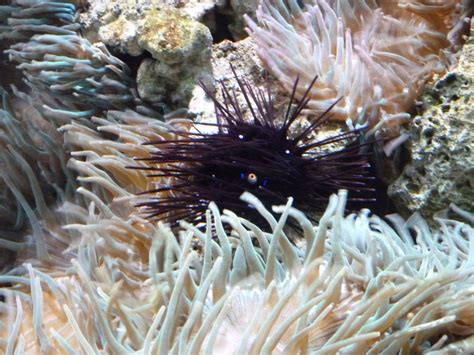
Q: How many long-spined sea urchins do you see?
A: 1